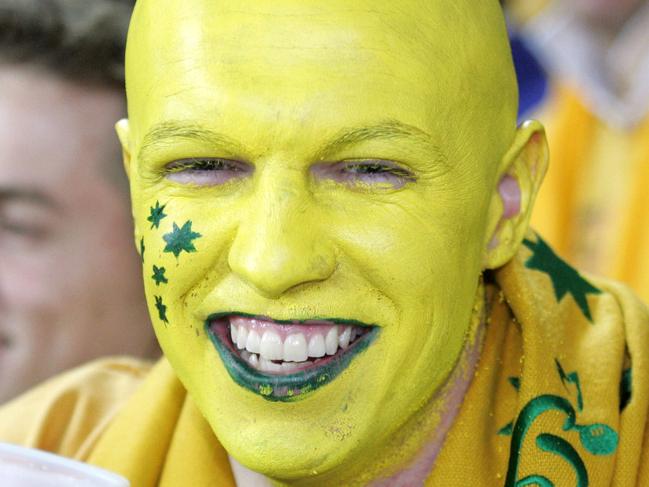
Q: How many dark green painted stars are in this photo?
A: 5